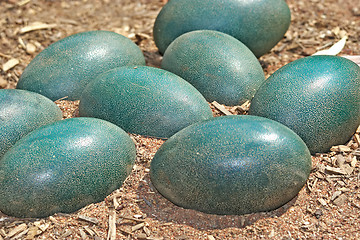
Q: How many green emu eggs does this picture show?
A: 8